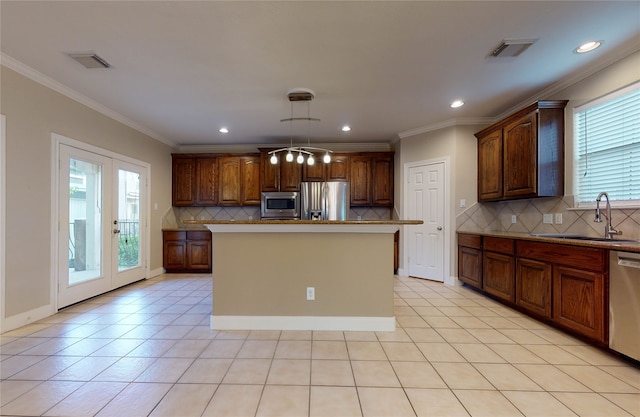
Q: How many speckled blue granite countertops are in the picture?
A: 0